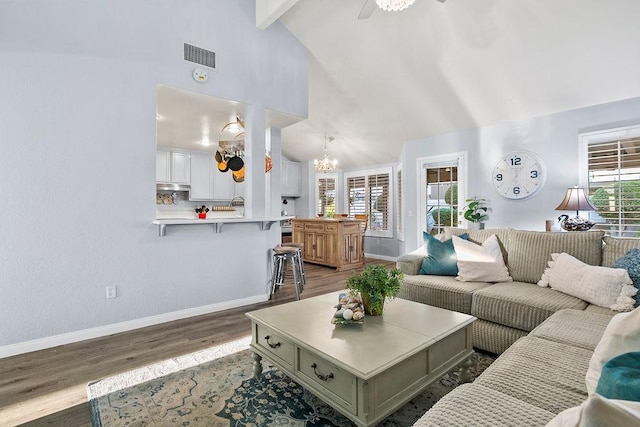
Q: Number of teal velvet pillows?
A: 2